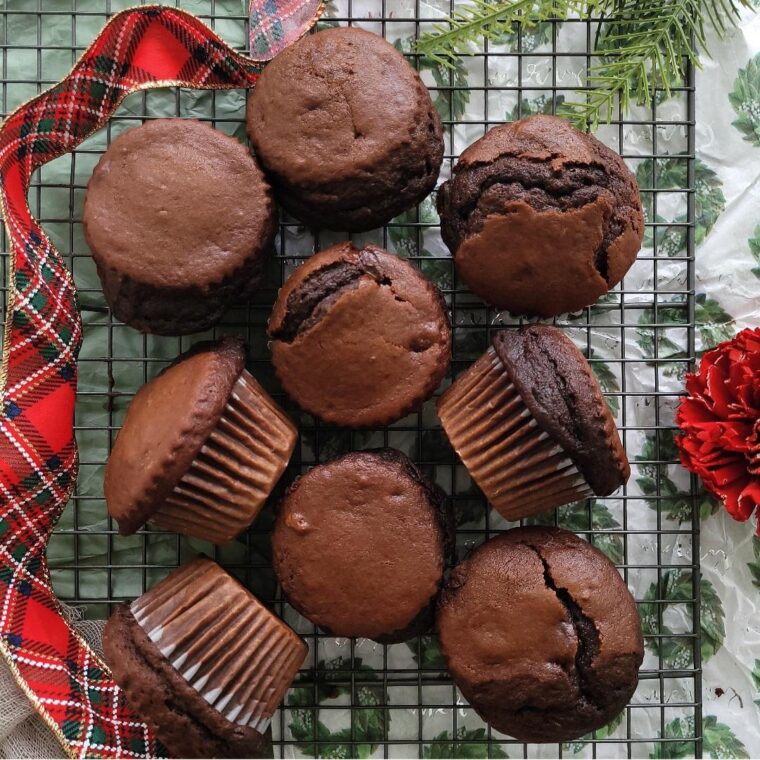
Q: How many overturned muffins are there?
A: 3